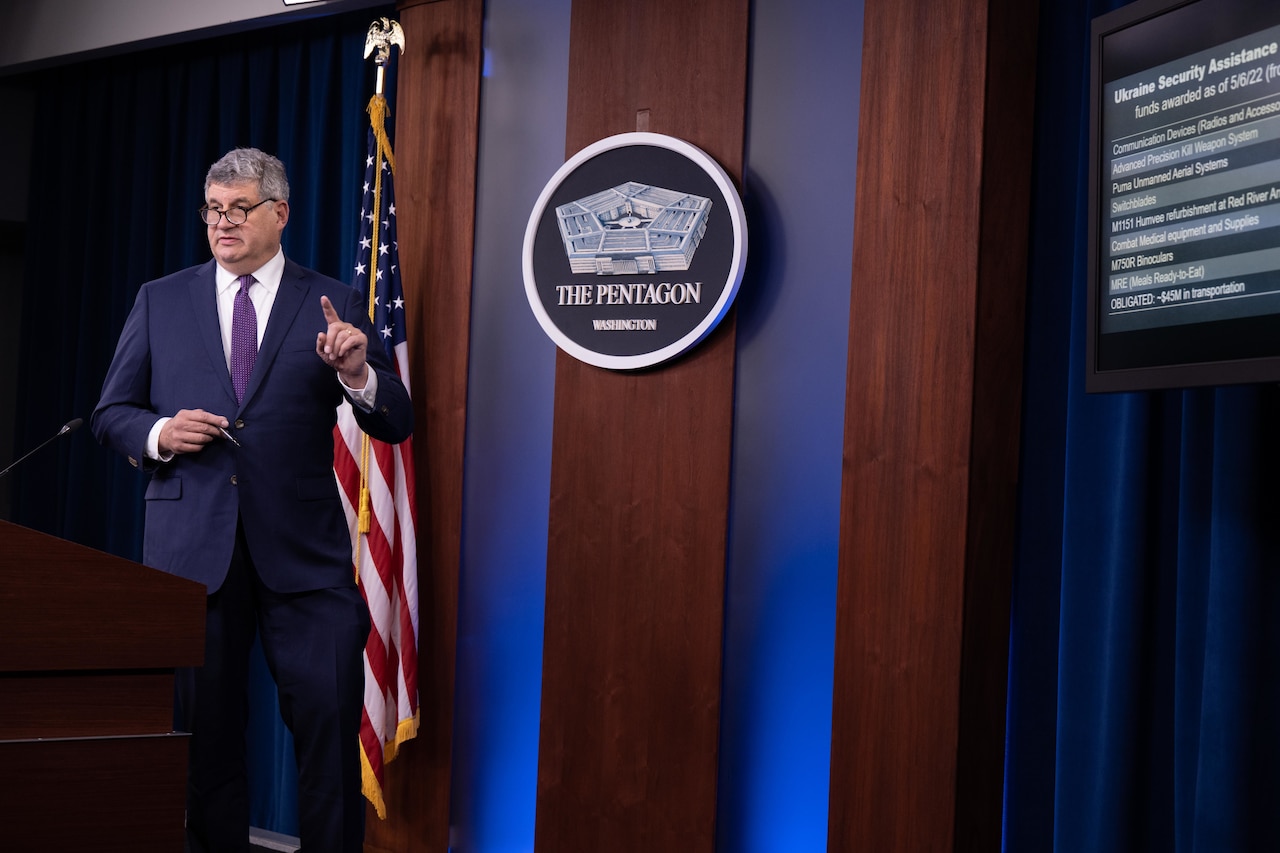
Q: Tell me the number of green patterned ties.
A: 0